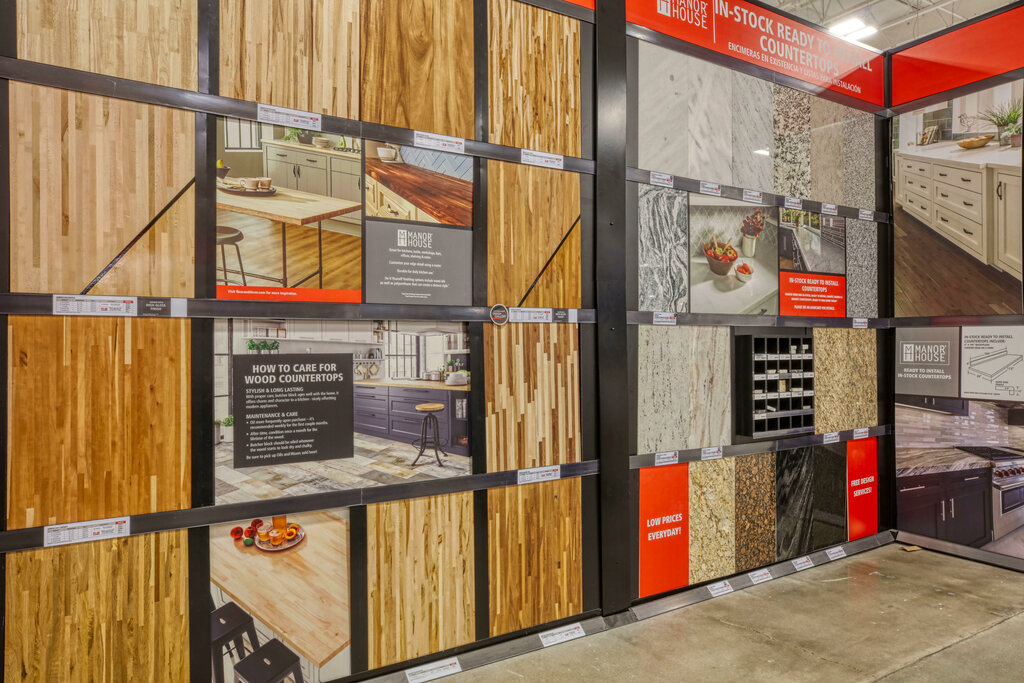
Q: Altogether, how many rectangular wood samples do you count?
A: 11